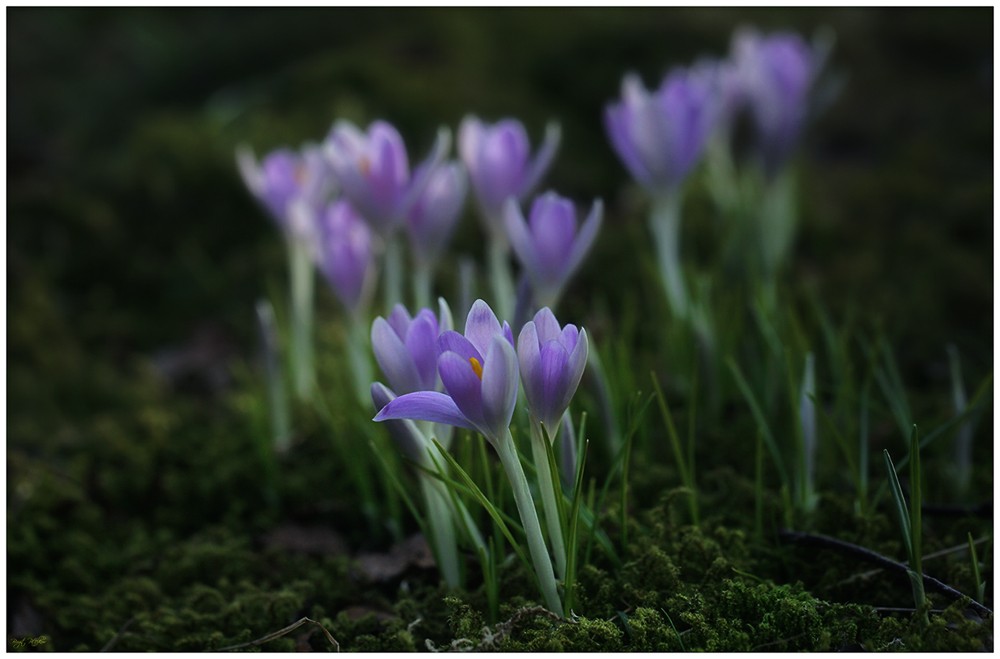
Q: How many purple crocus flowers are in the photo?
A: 12